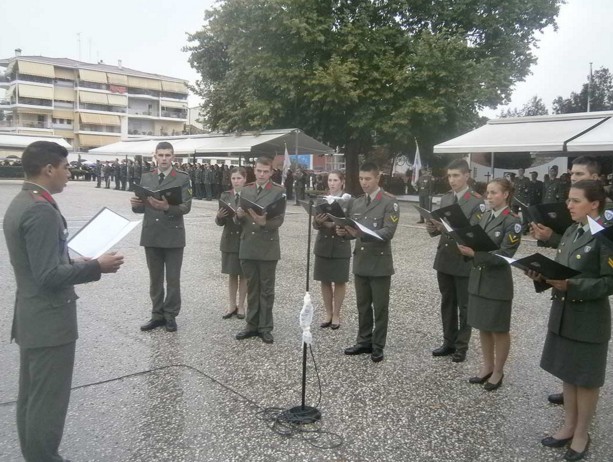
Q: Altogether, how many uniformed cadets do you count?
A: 10